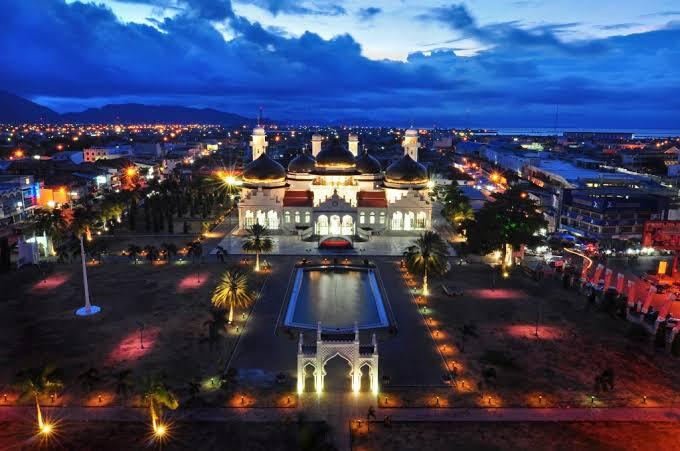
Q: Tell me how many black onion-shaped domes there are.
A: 5